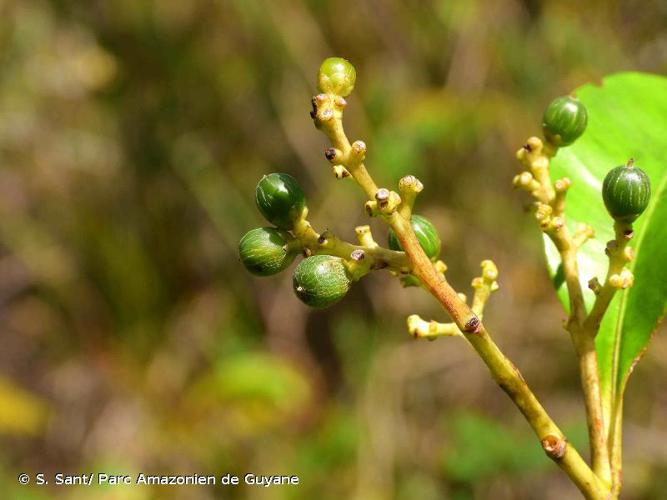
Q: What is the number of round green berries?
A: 7